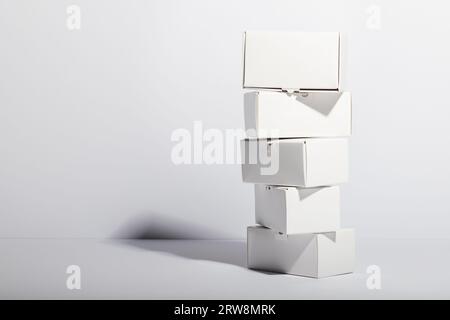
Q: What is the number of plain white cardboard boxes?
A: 5